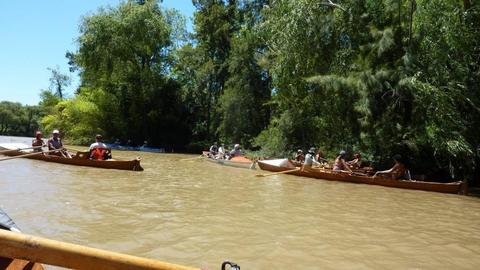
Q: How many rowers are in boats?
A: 12